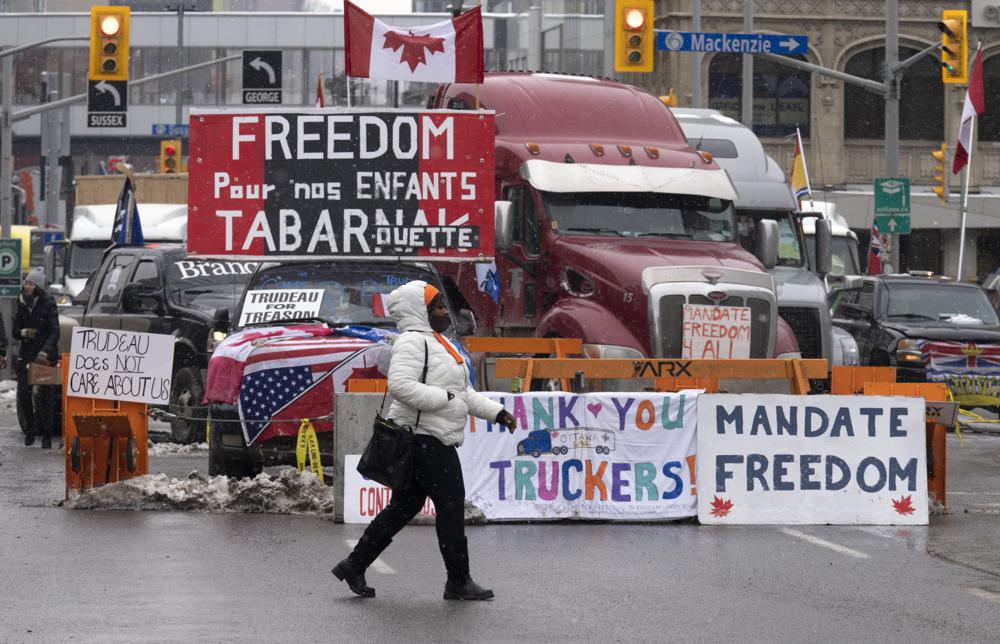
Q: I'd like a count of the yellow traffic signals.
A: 5